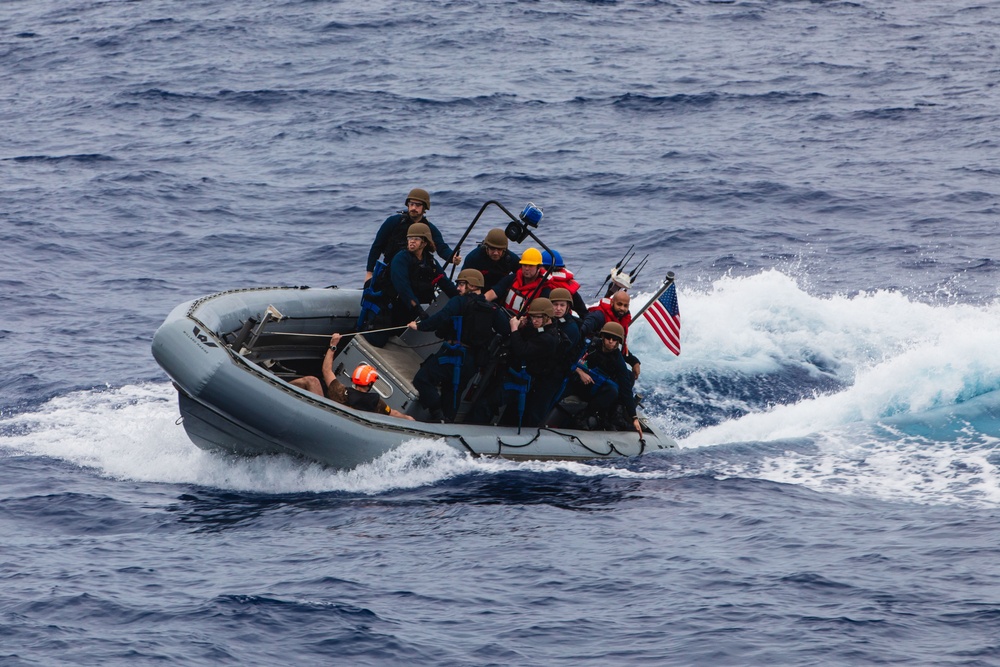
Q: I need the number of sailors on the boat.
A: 11